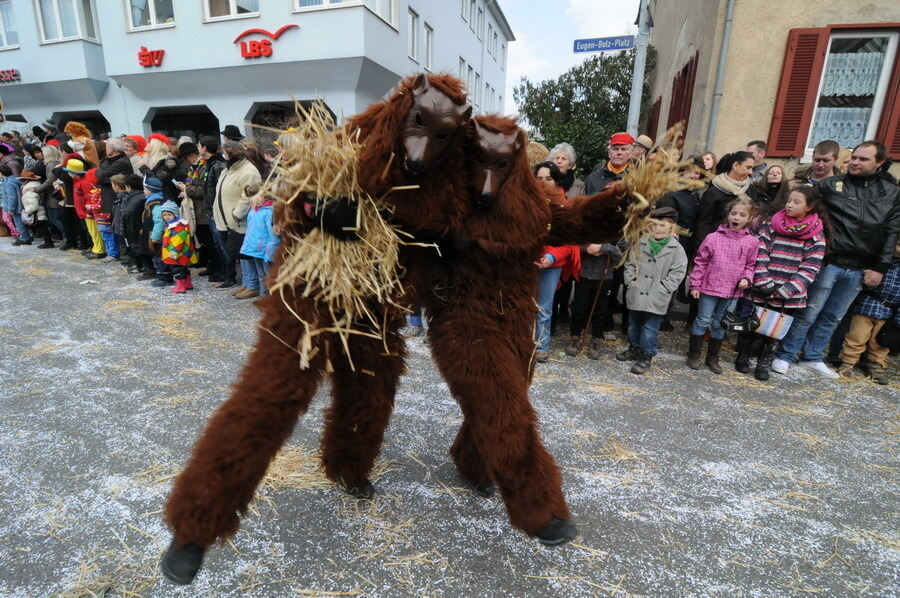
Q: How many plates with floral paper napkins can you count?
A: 0